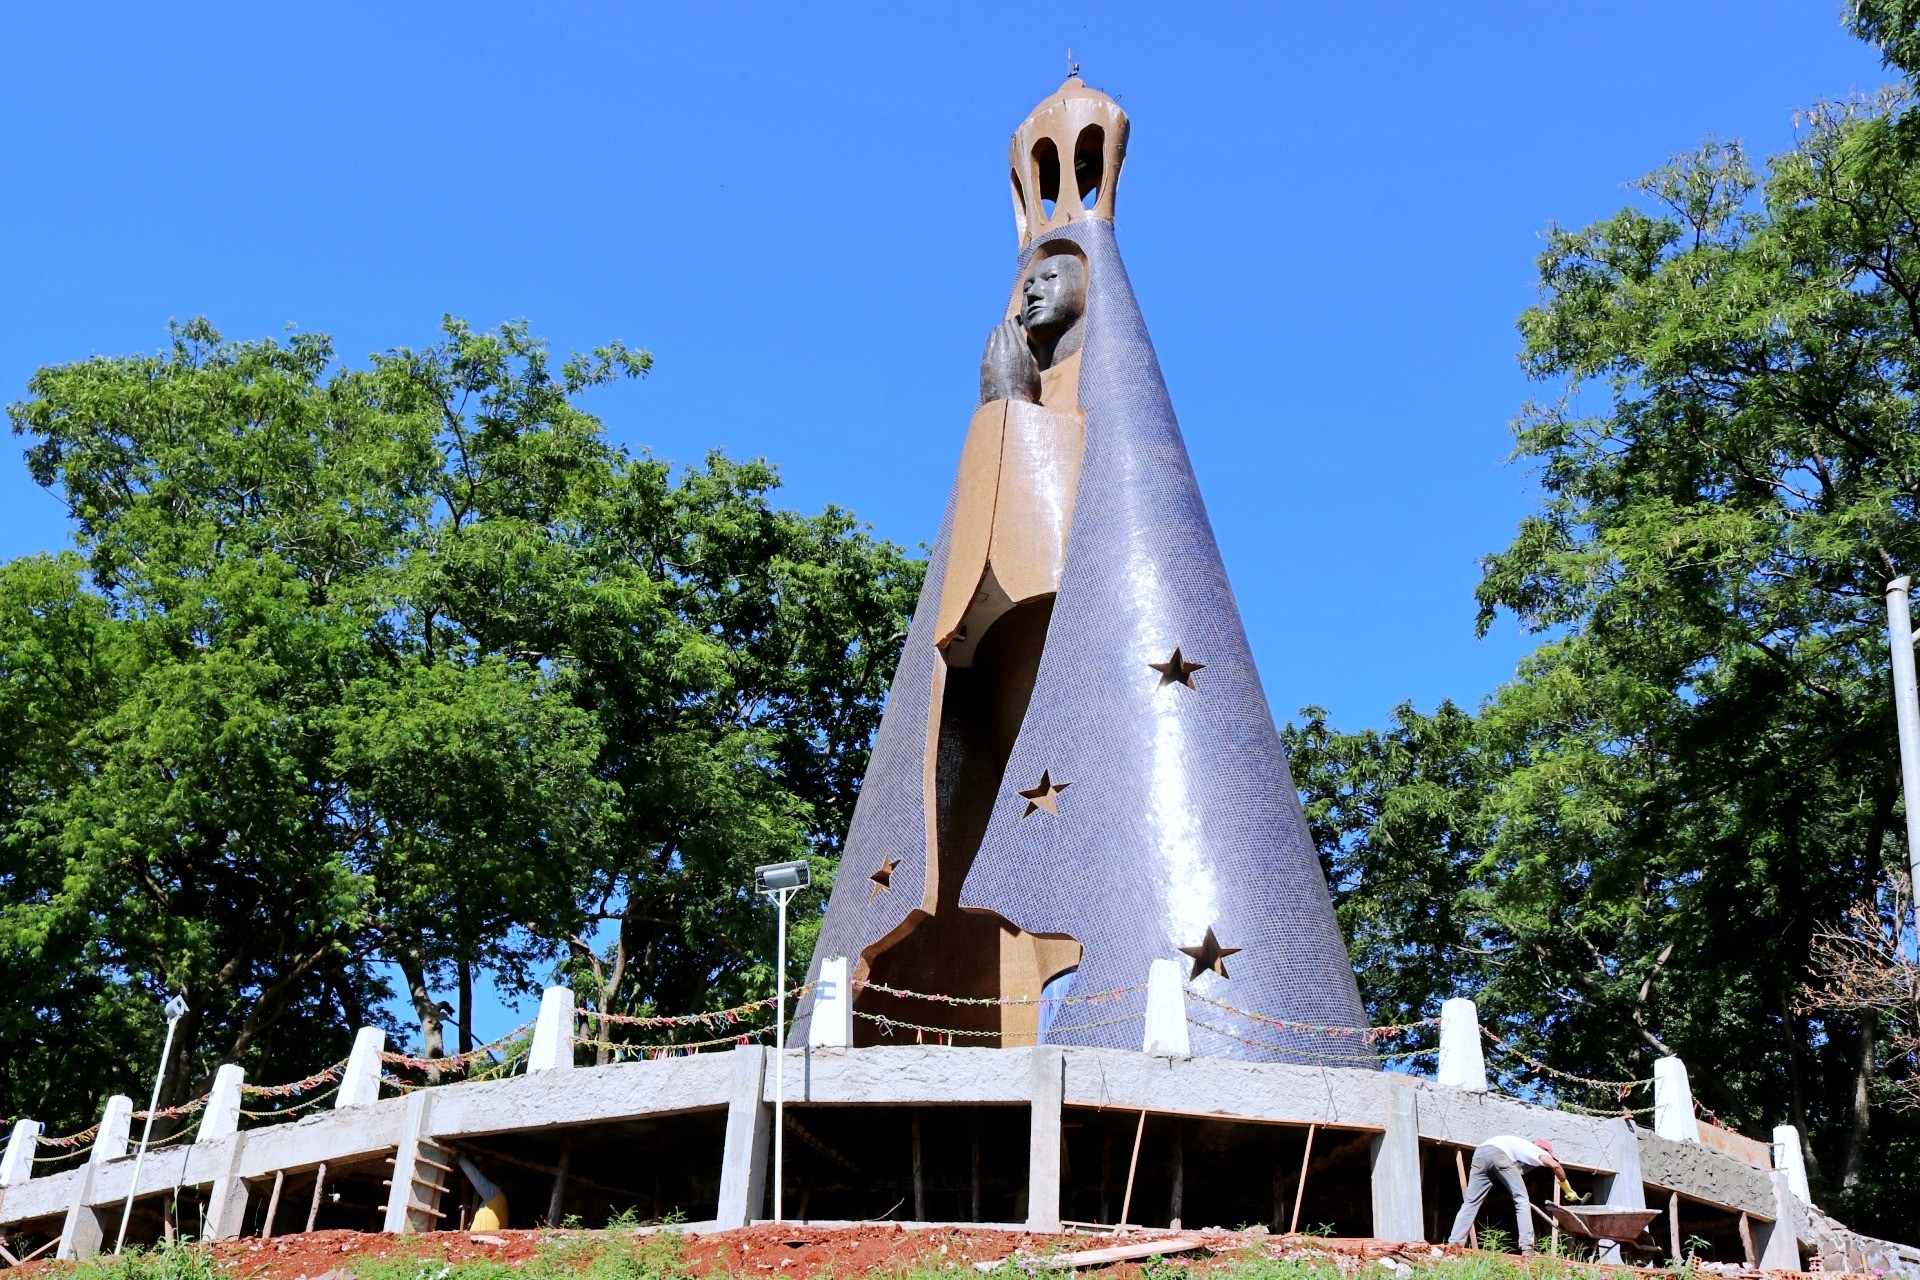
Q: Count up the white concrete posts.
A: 10